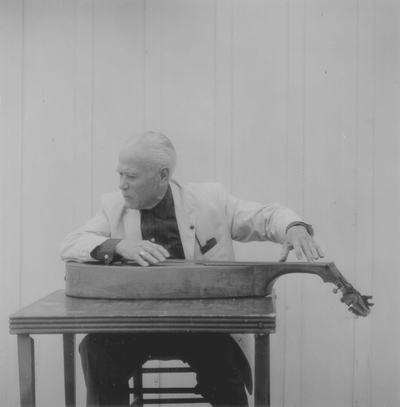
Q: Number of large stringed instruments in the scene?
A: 1